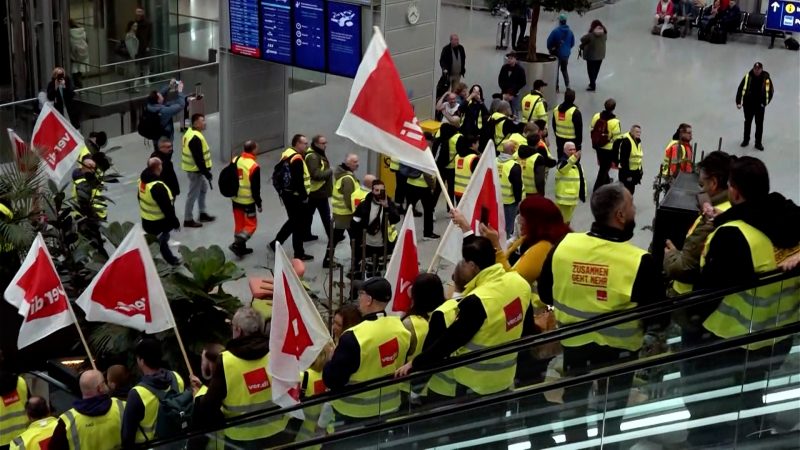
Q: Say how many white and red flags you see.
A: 8